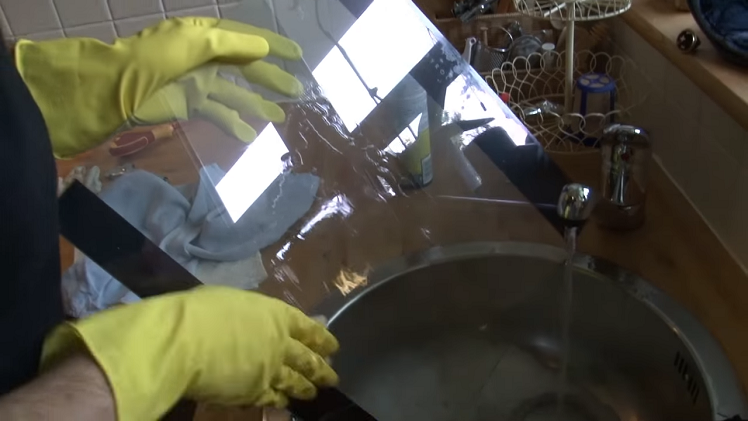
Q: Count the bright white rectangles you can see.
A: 2